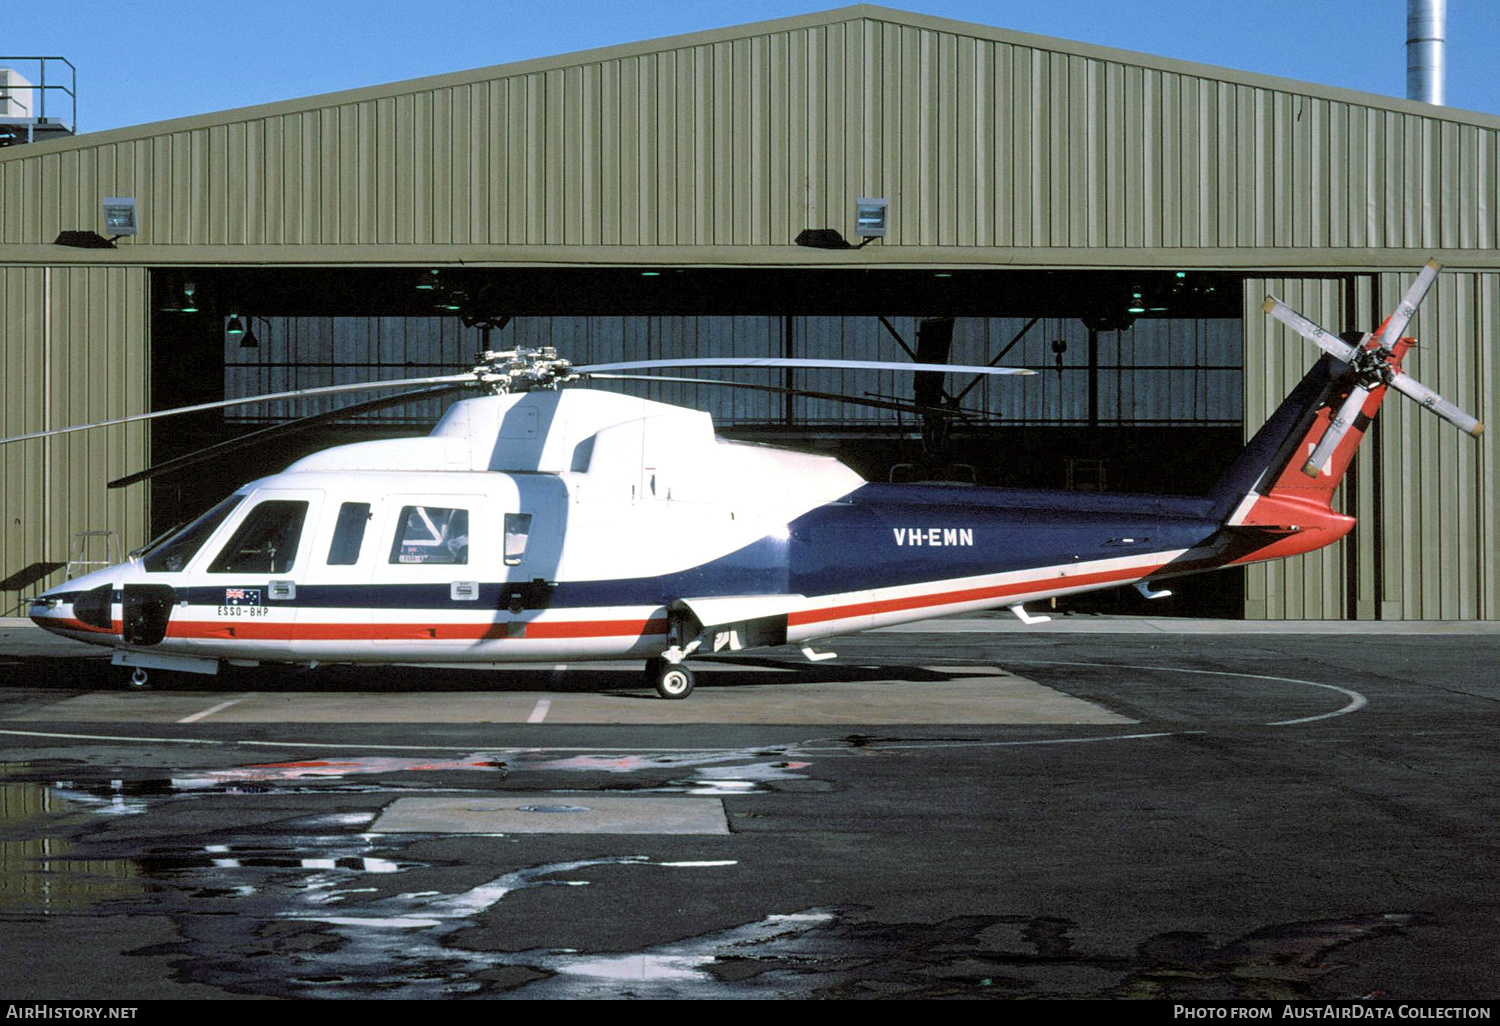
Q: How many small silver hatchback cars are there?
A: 0